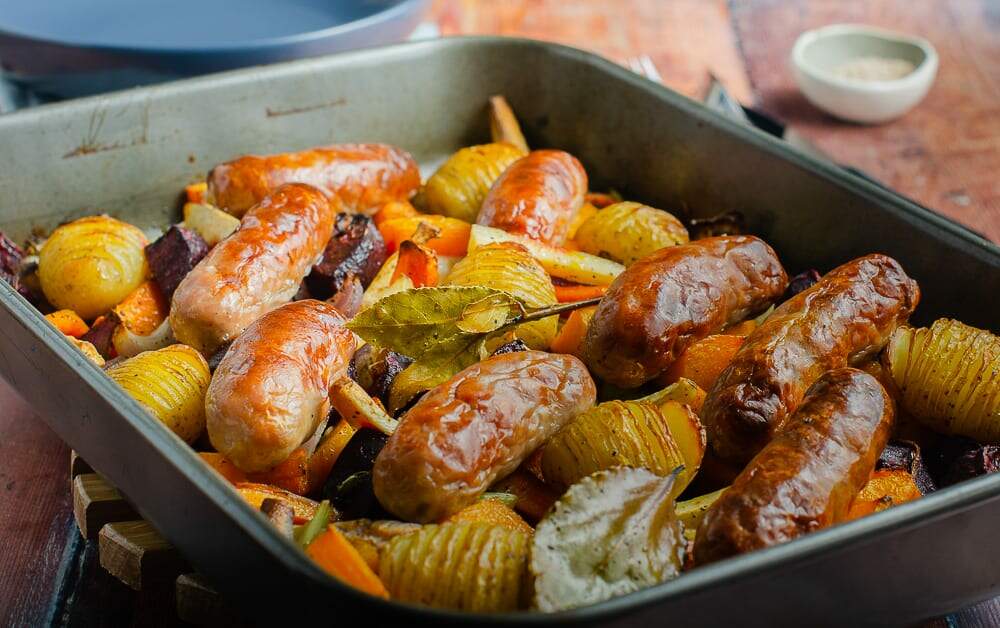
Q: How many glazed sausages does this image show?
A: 8